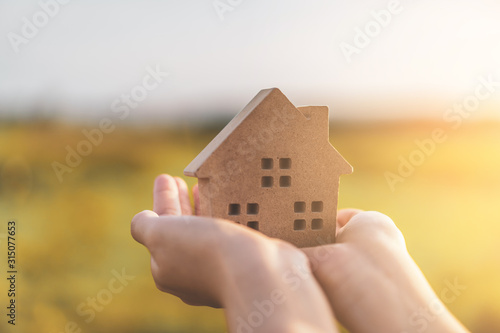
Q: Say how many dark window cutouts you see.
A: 11